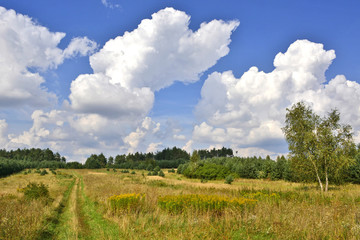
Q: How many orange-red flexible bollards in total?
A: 0